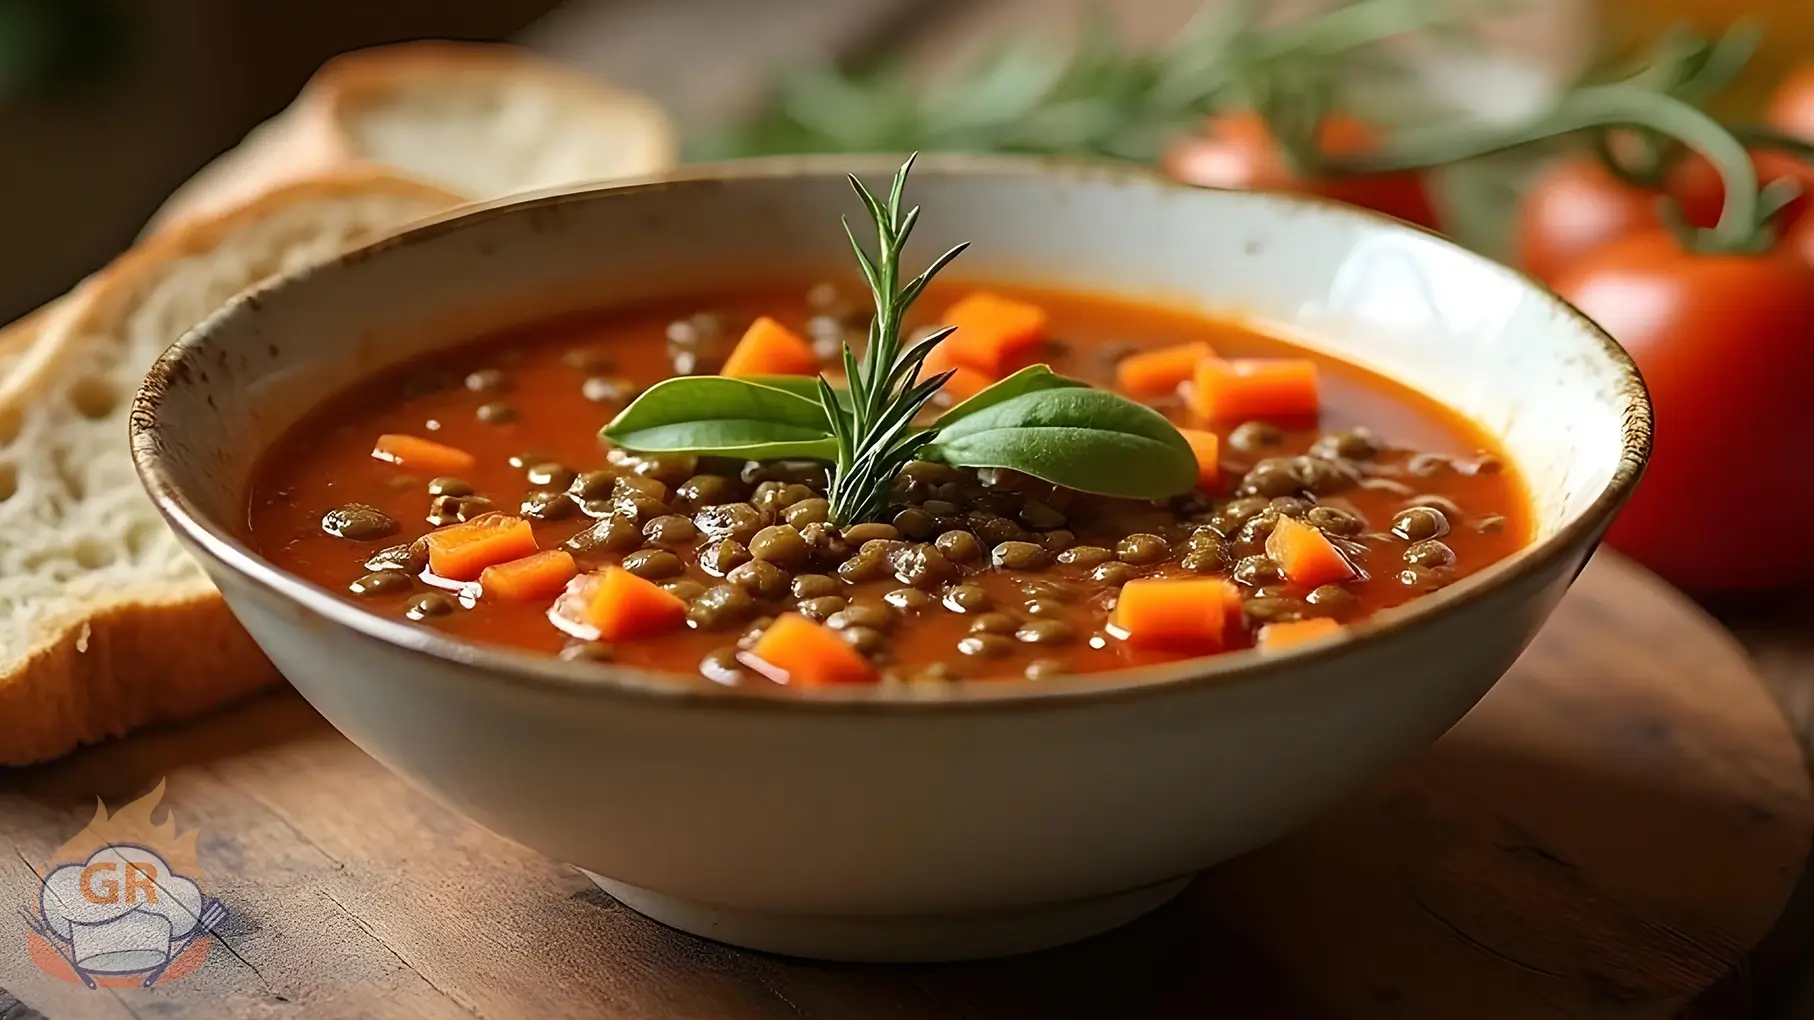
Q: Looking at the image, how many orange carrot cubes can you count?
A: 14